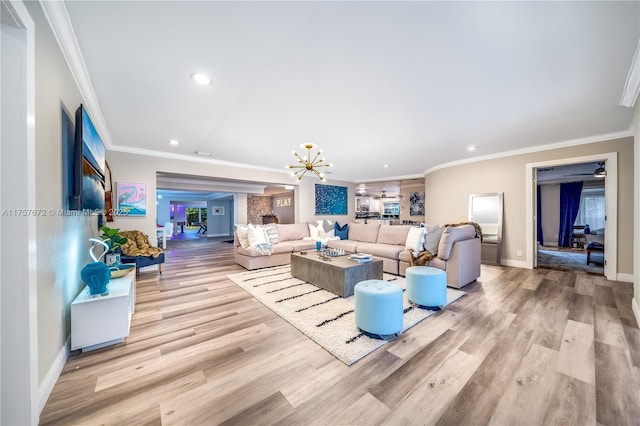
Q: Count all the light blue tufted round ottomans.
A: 2